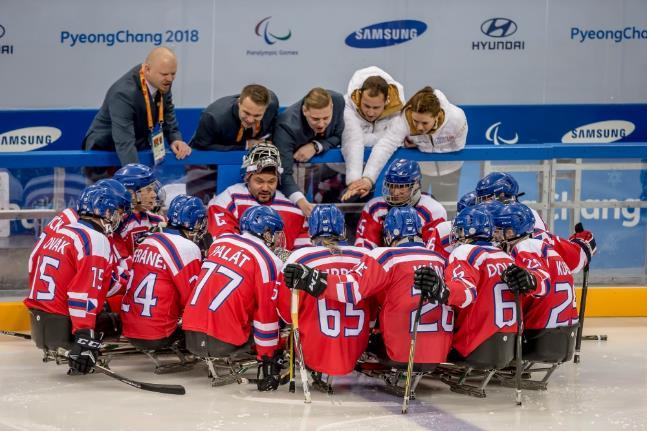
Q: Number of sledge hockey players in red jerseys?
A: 14